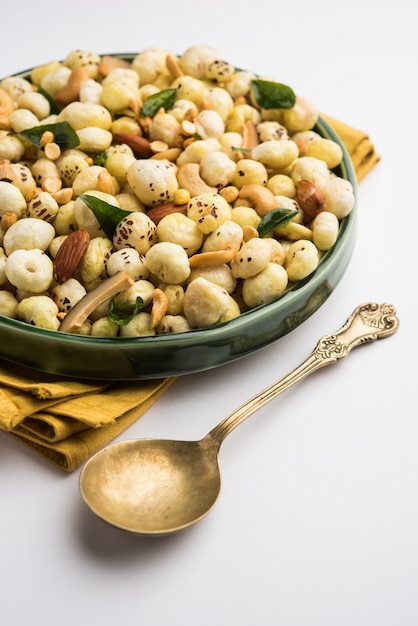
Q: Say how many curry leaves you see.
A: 7